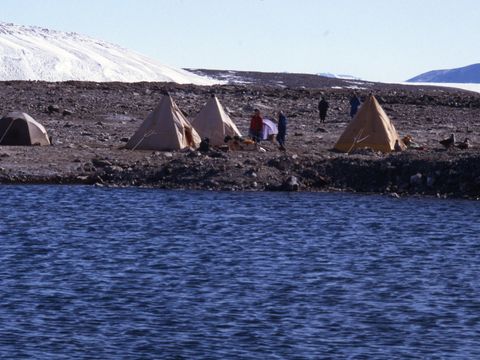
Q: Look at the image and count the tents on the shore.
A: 5